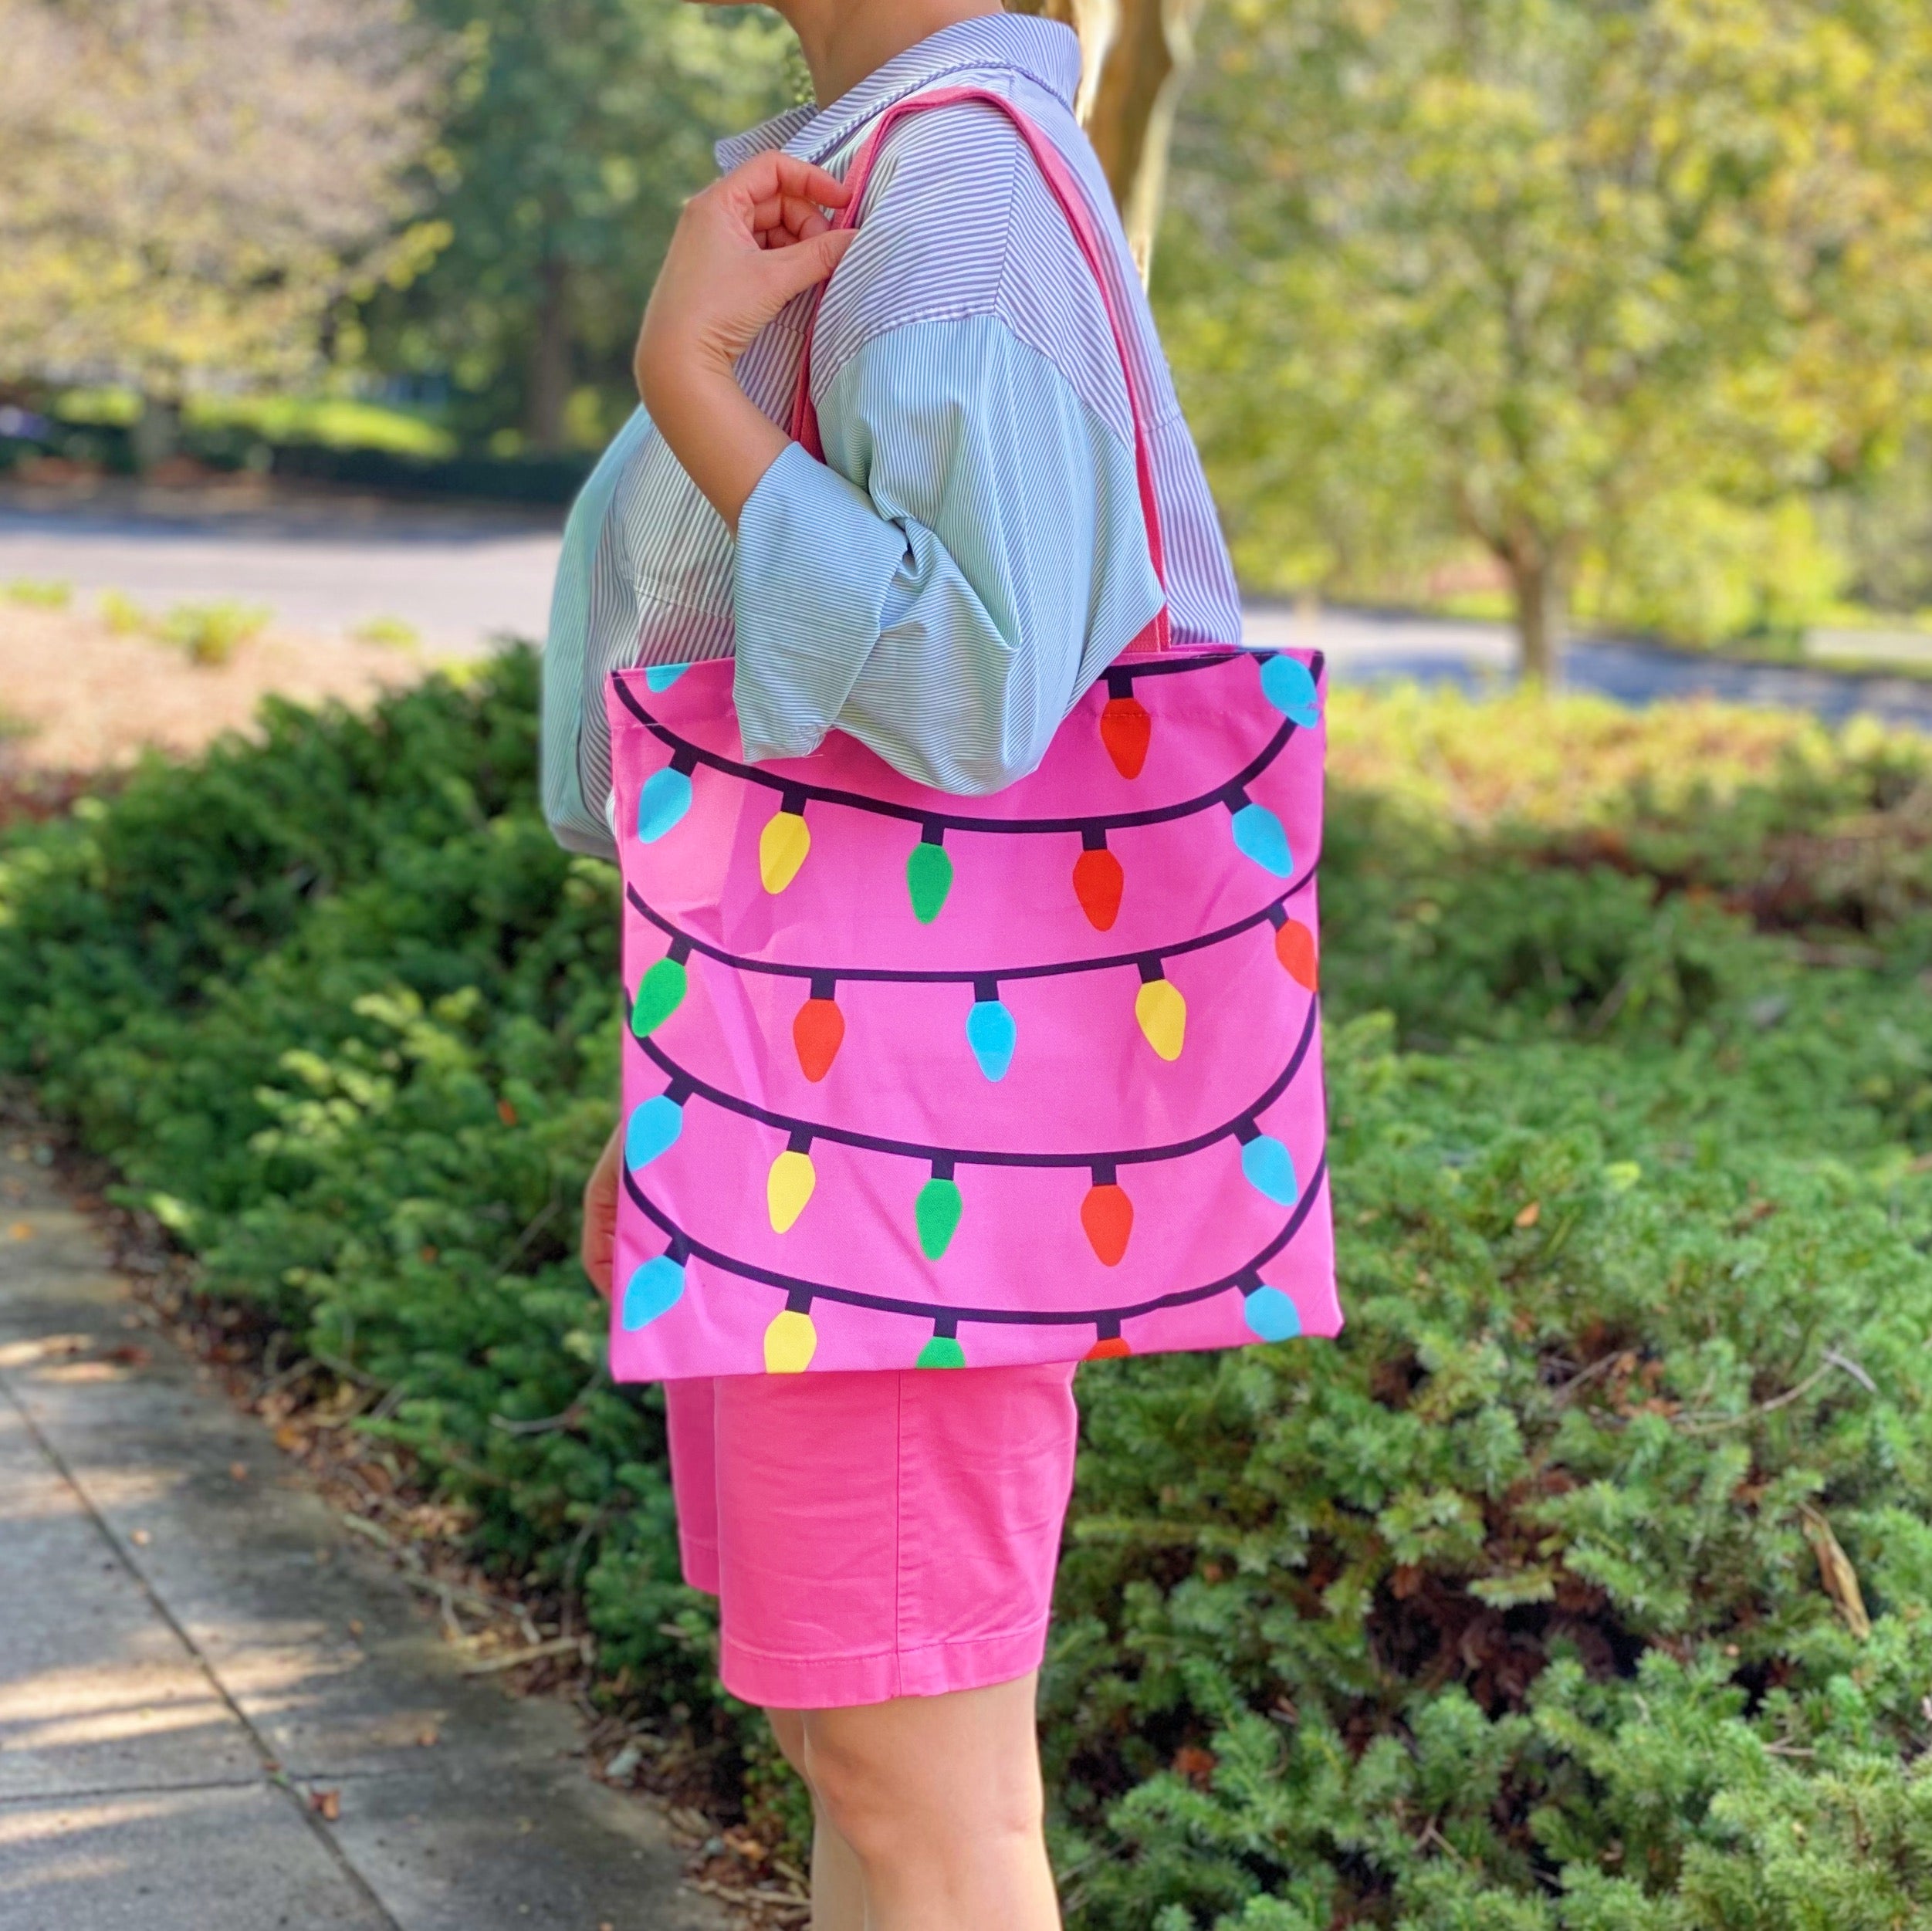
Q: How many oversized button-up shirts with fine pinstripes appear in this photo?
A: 1